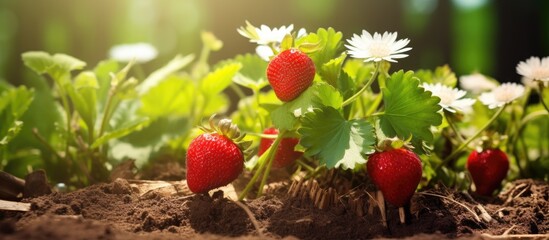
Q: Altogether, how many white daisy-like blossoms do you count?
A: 7